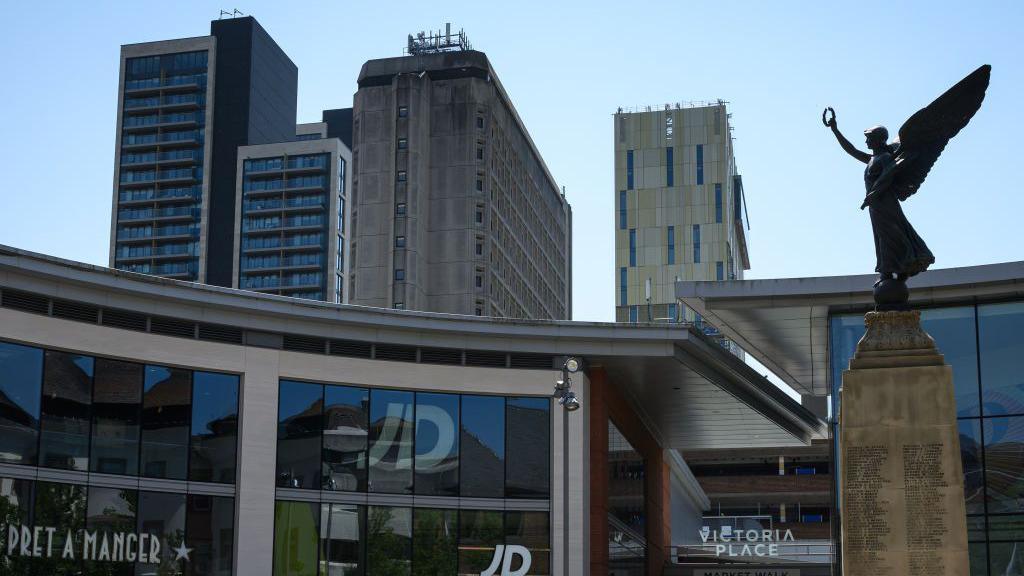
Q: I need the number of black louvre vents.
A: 11